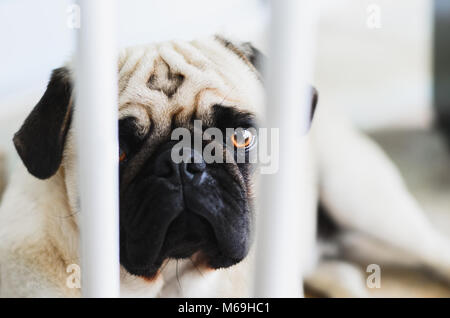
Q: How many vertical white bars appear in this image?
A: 2